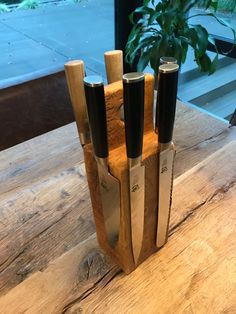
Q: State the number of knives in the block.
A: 6